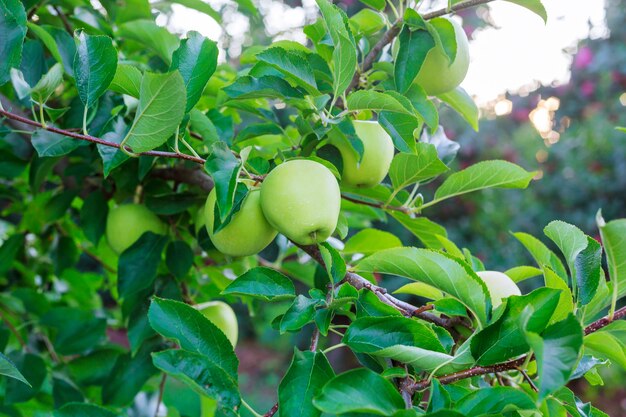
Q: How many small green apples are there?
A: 7